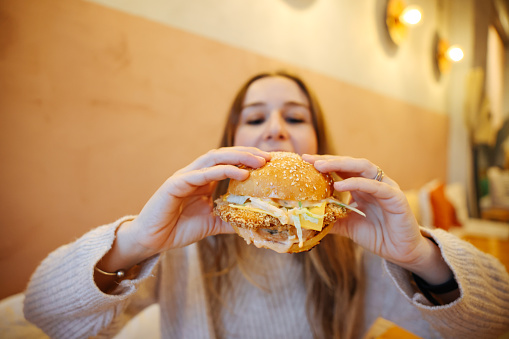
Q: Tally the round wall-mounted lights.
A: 2